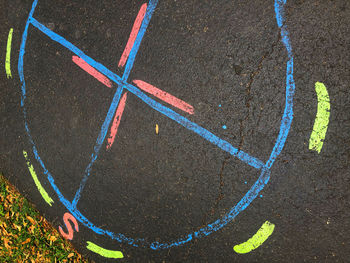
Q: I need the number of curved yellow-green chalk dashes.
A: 5